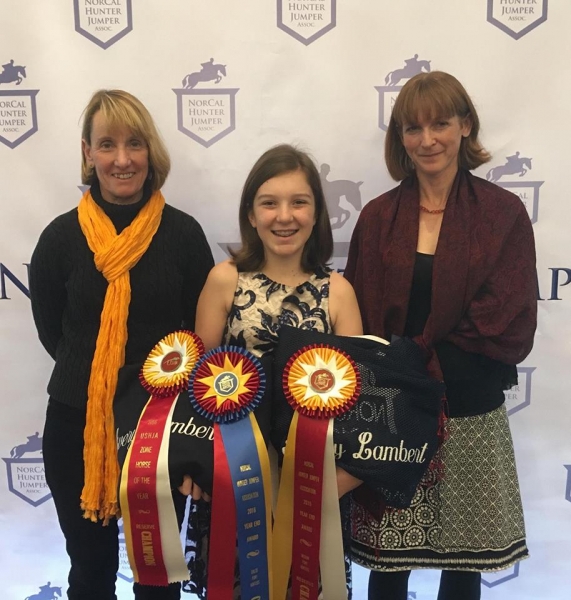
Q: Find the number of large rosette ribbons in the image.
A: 3